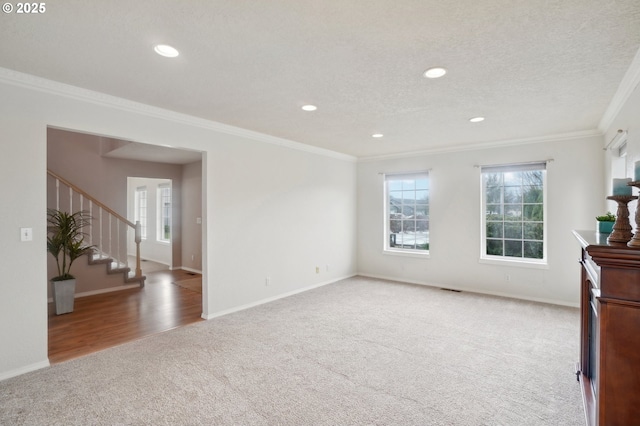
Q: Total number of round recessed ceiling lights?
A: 5